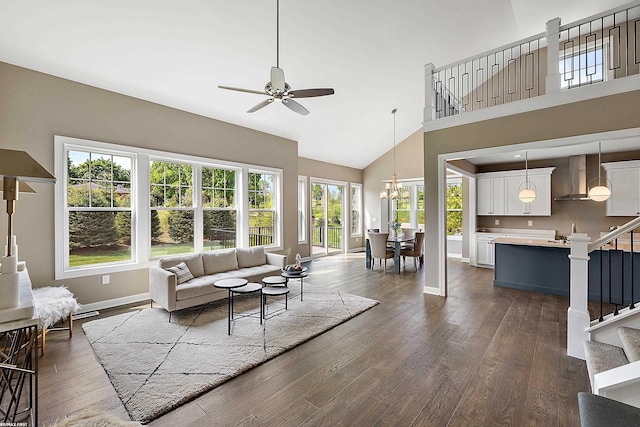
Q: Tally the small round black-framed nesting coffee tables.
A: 5